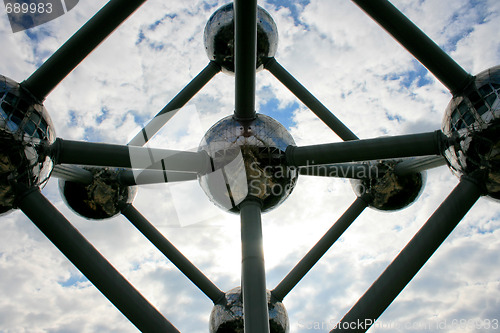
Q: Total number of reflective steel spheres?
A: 7